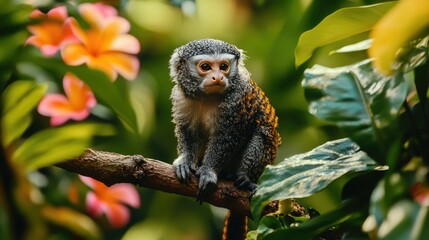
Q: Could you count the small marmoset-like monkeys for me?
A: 1